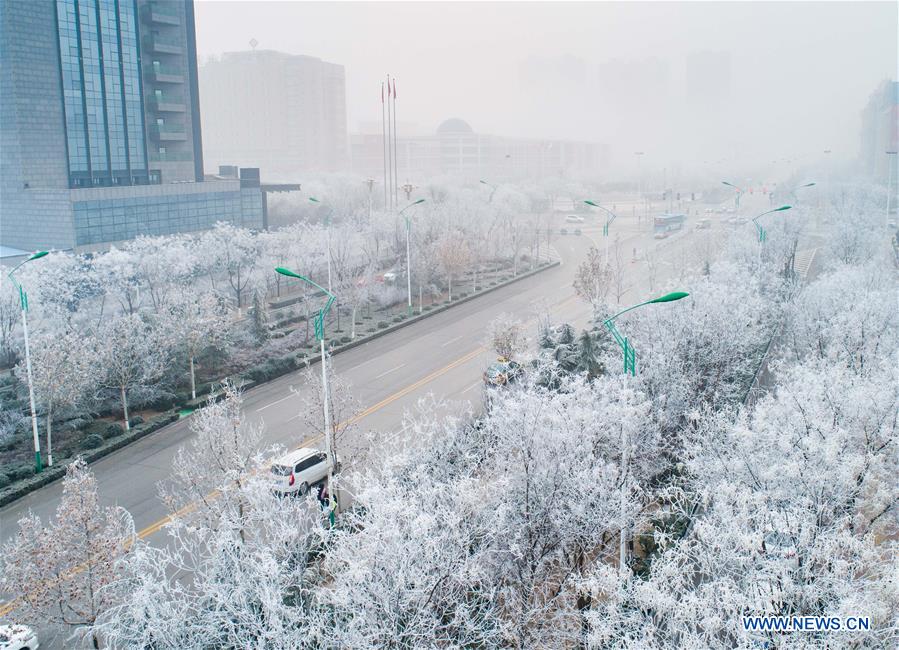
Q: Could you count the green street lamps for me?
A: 10